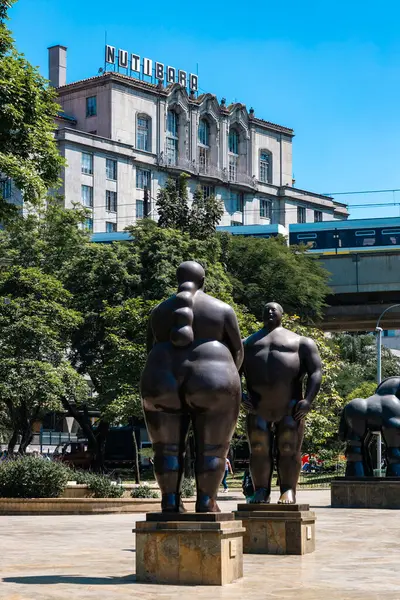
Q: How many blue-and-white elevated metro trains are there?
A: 1